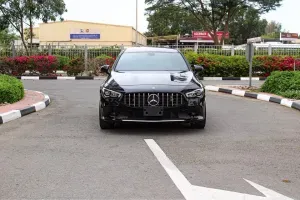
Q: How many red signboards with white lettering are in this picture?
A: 1